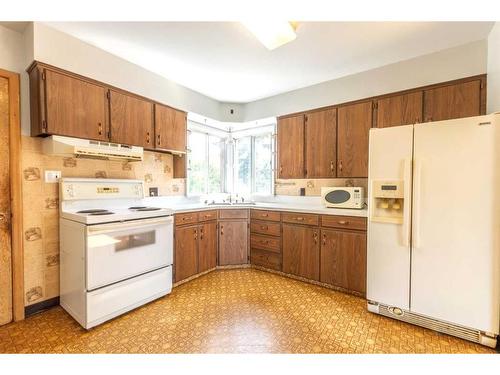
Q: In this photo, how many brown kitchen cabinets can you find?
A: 13